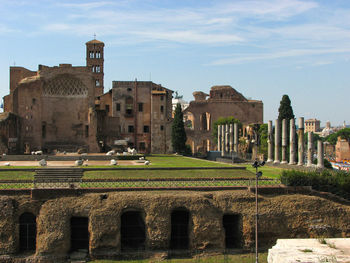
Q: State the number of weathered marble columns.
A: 12